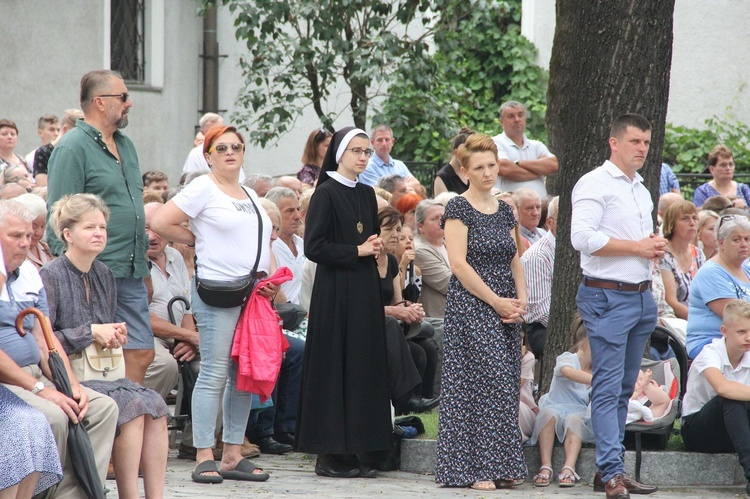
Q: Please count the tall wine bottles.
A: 0